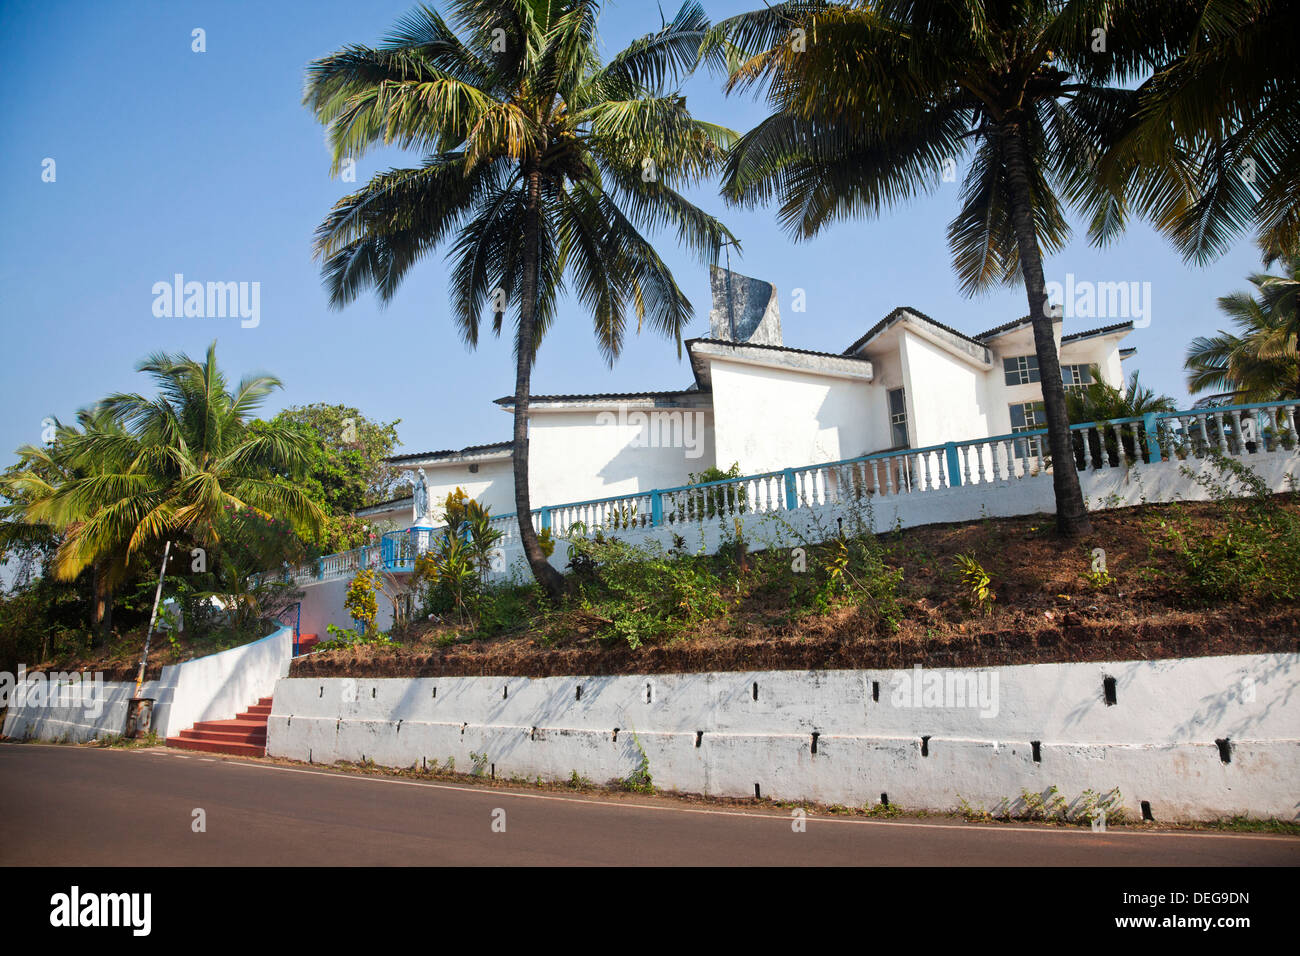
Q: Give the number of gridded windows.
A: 4